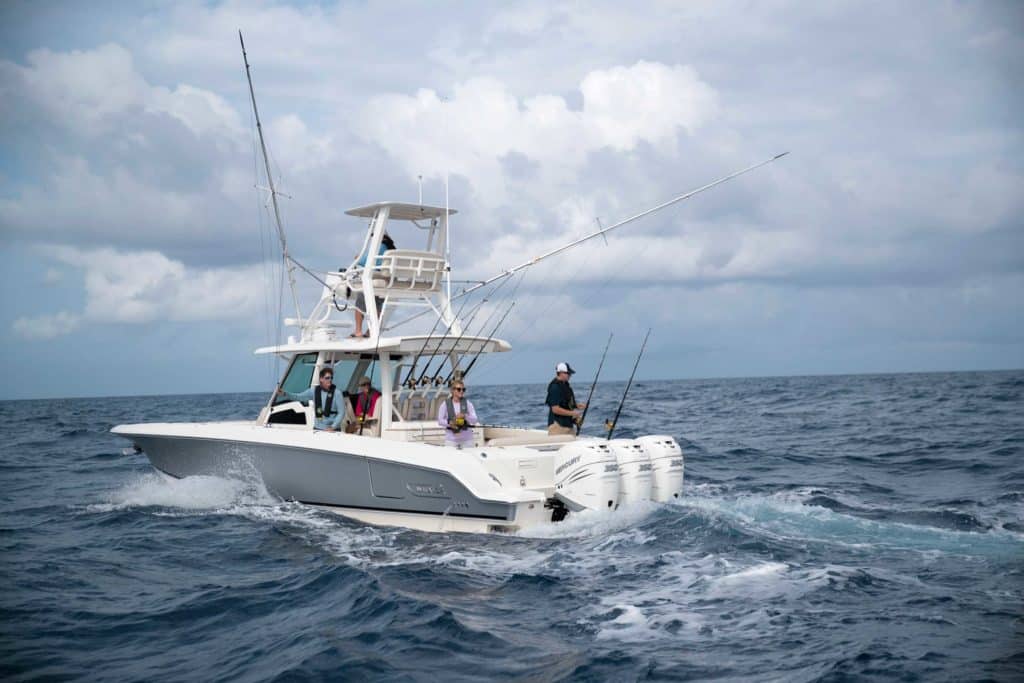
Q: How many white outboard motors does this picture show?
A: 3